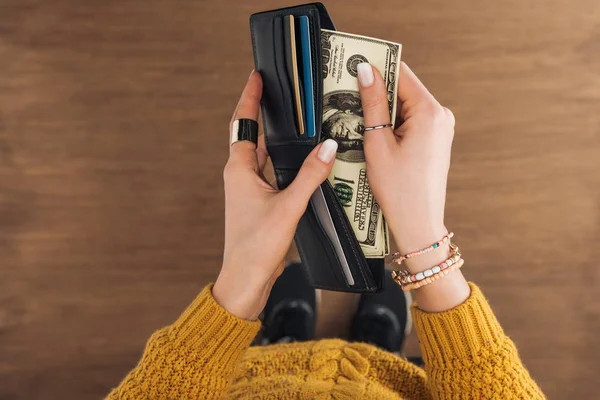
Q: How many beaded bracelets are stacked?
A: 3